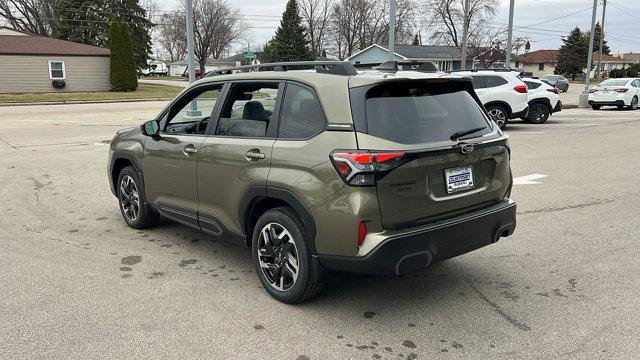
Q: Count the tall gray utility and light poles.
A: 6